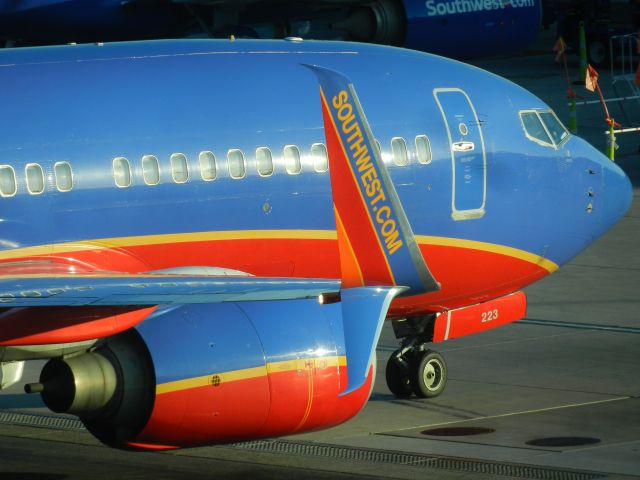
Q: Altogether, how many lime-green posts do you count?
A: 3